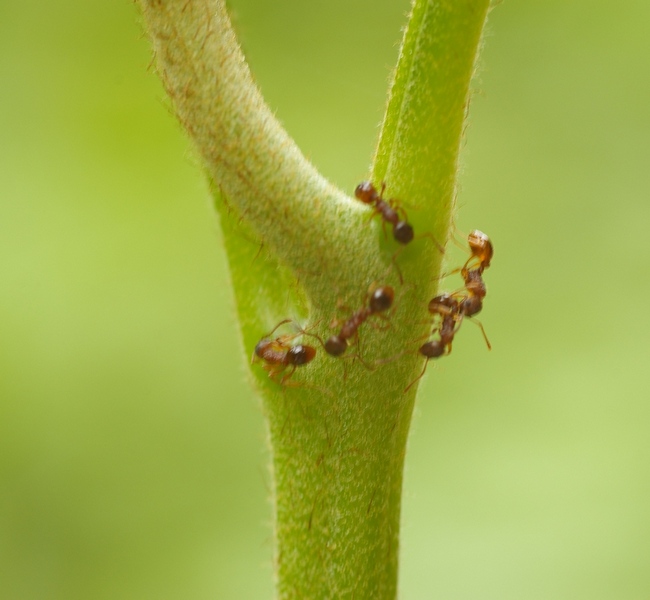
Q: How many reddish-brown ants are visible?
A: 5